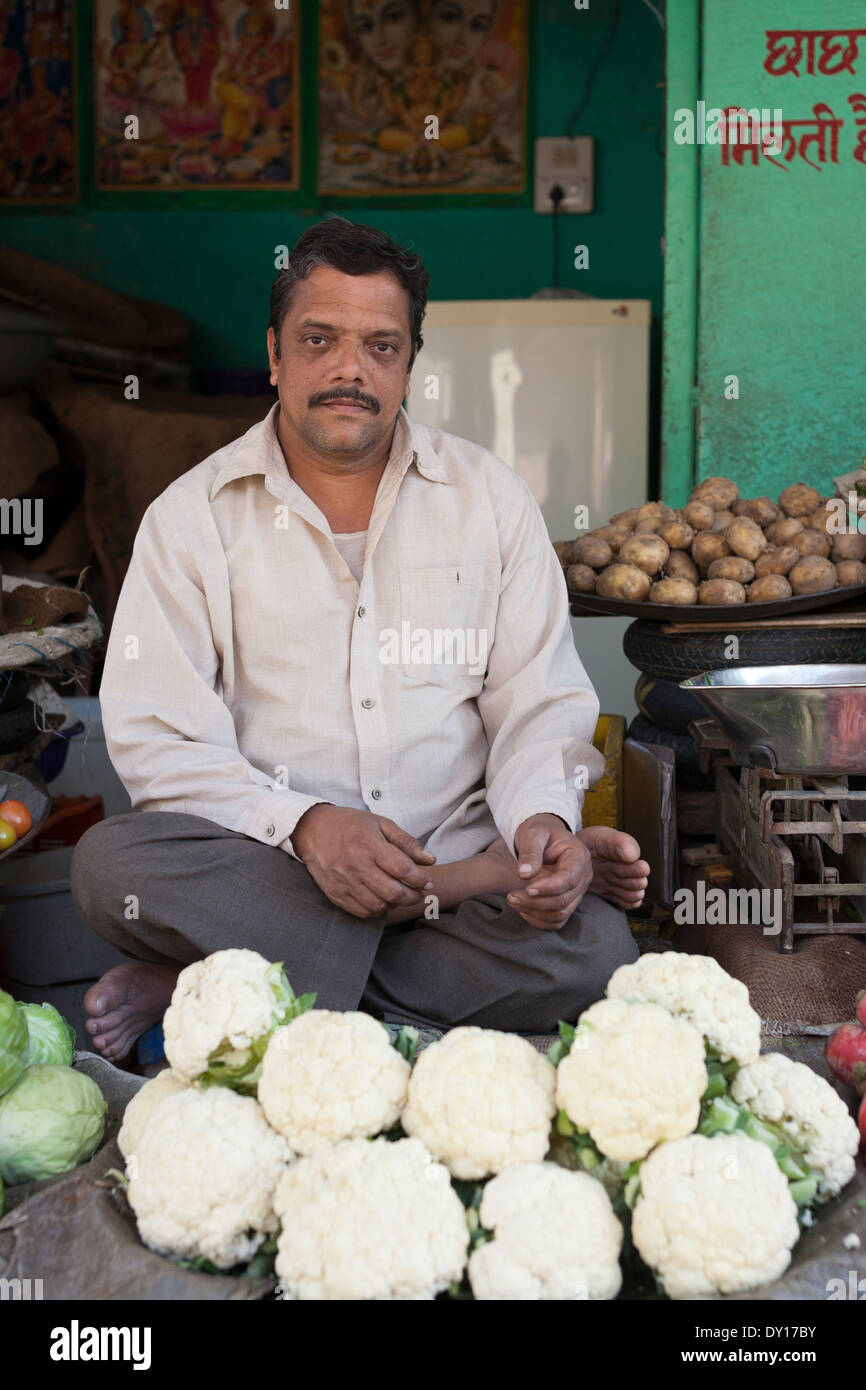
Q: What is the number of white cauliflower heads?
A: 11